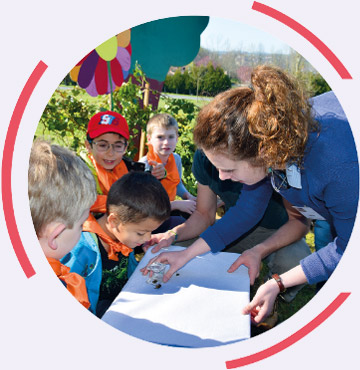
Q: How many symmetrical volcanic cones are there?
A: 0